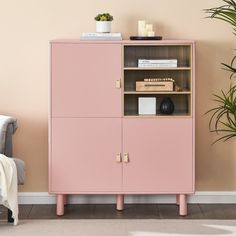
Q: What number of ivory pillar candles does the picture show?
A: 3